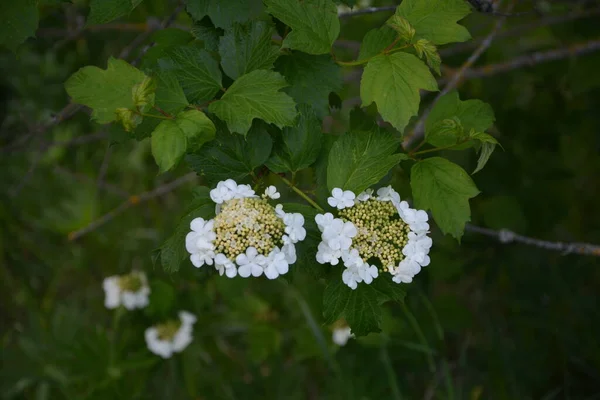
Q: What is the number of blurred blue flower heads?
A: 0